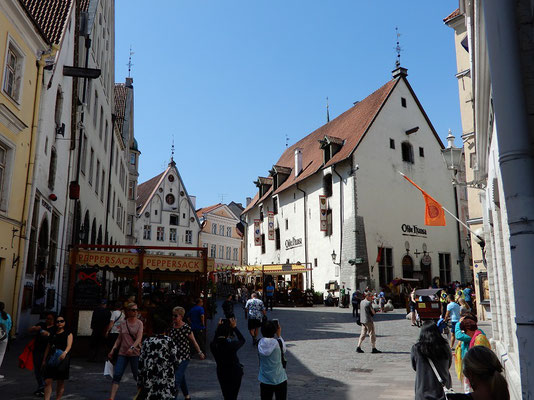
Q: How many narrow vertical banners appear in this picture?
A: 3